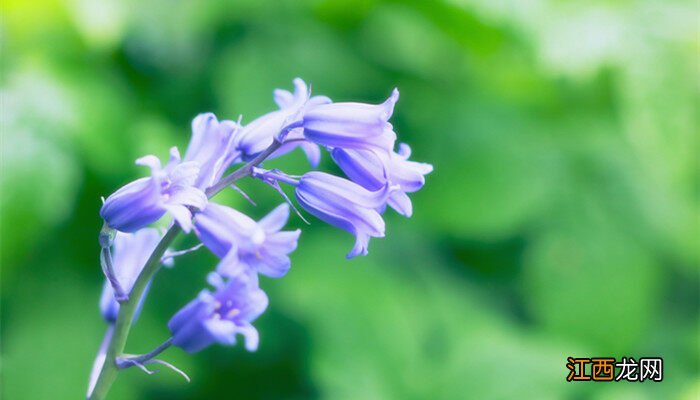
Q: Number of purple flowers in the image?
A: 9